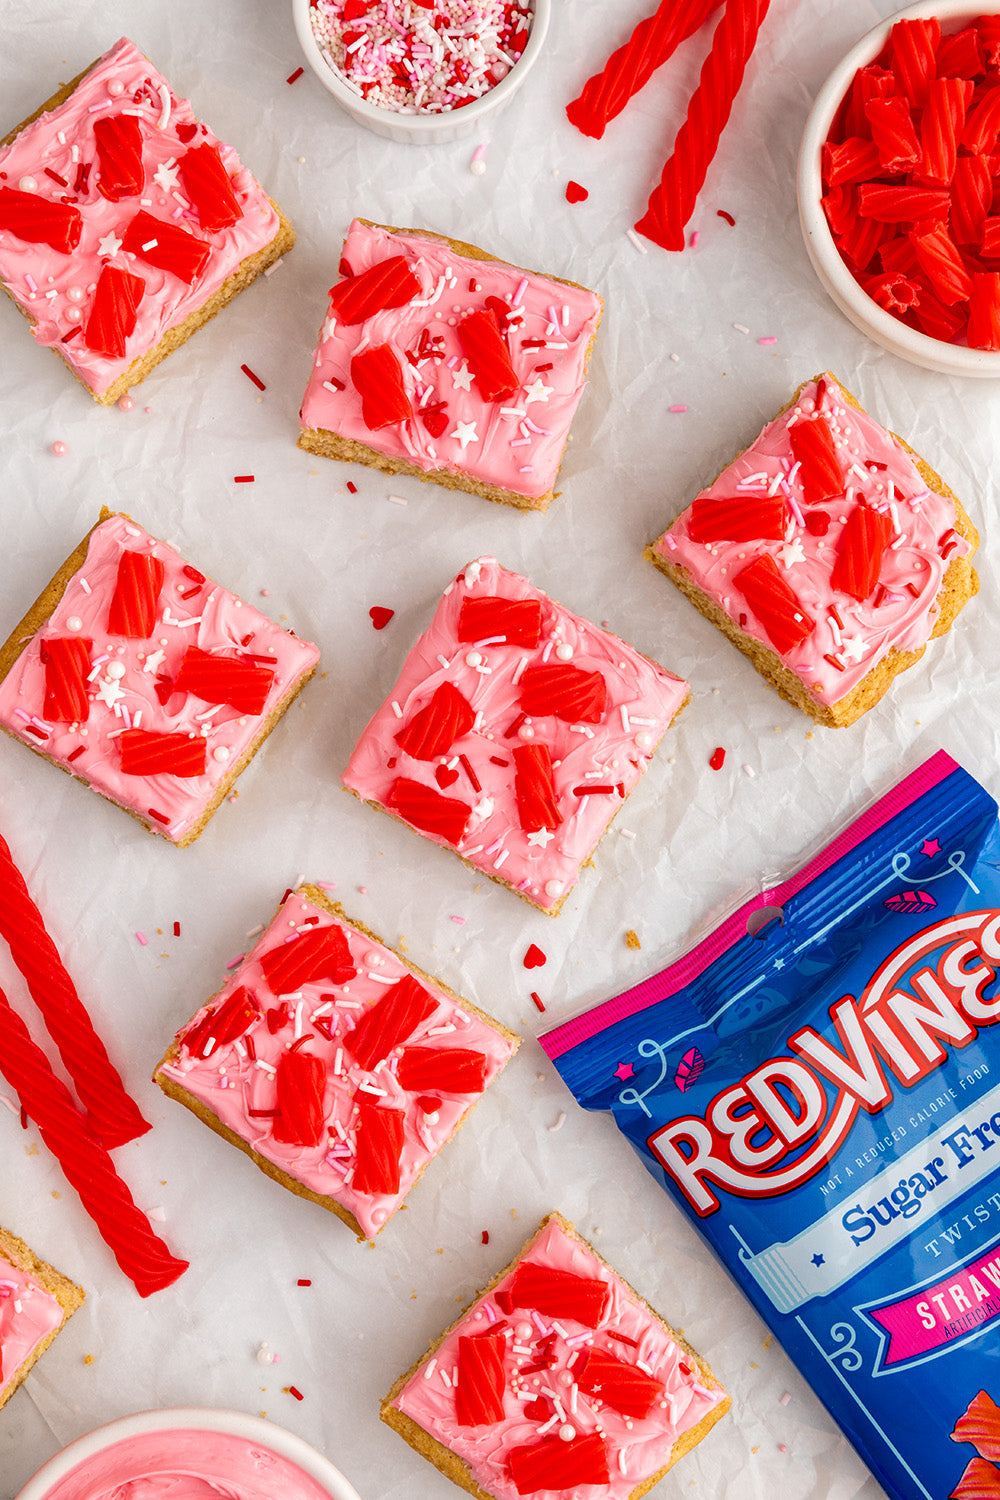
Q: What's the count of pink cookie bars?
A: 8